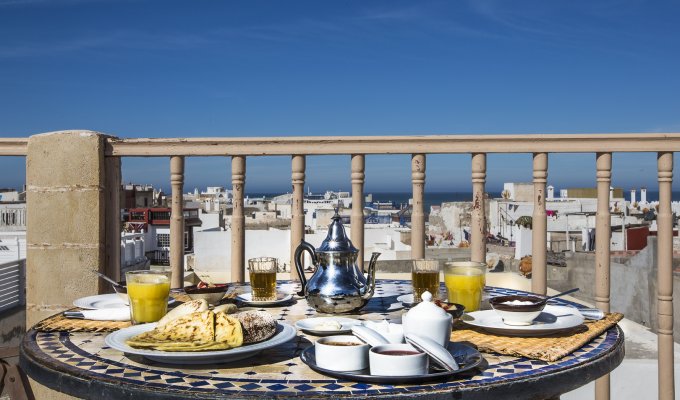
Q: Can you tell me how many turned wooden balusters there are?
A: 9